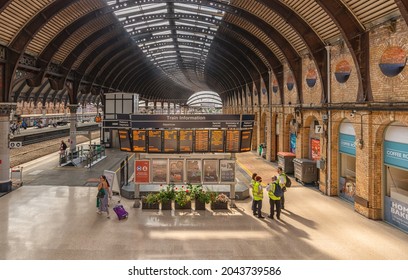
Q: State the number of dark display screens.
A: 9